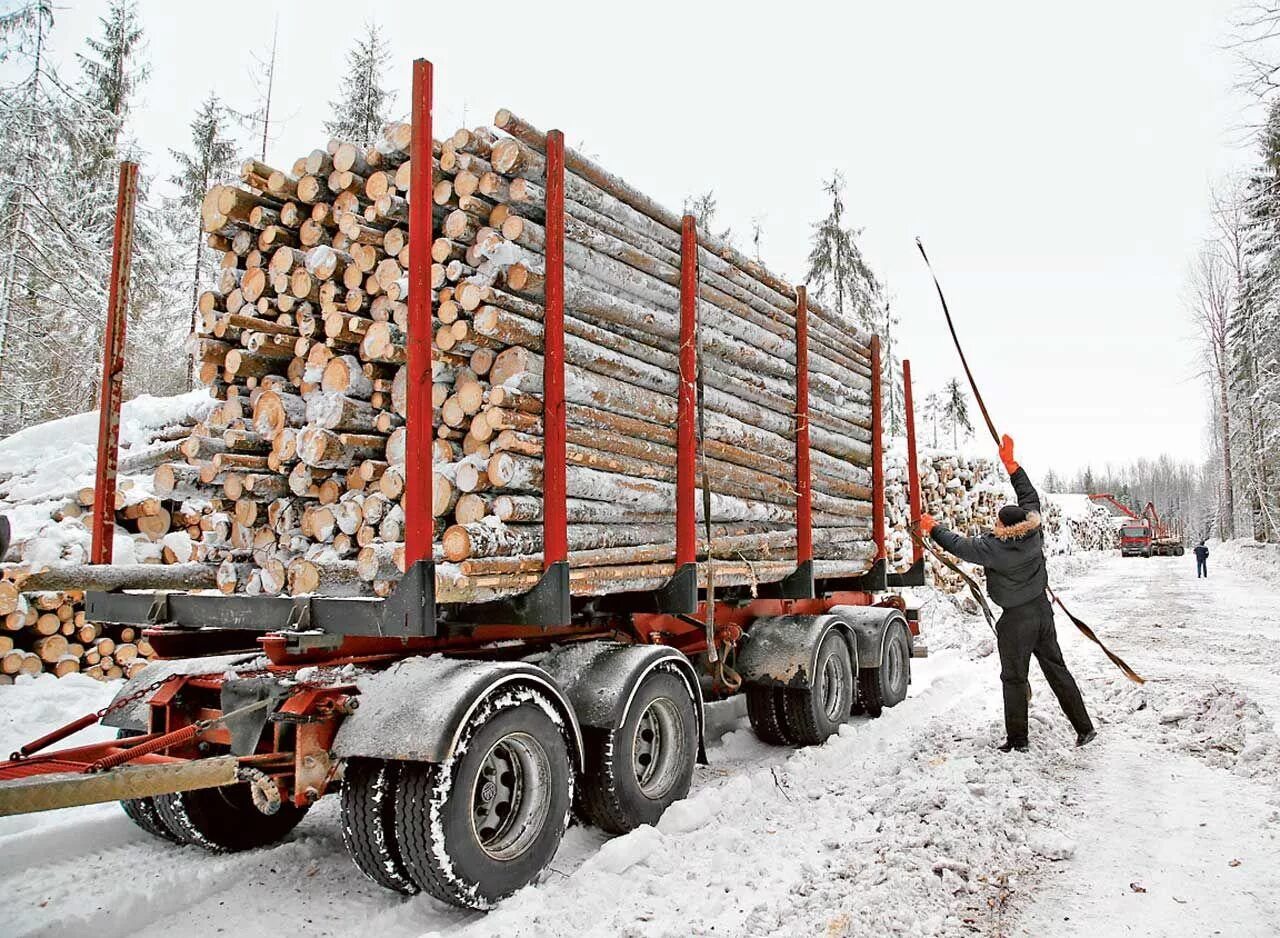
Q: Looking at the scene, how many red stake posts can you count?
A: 7